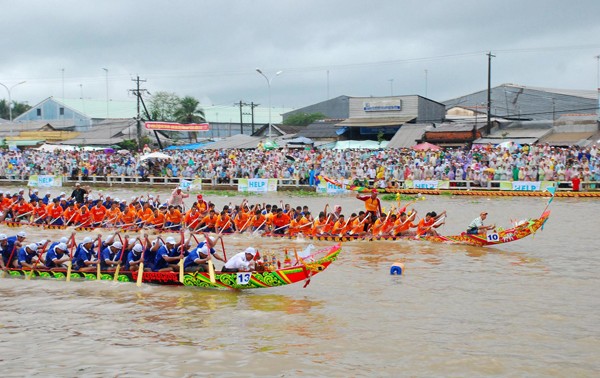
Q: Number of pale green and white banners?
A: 6